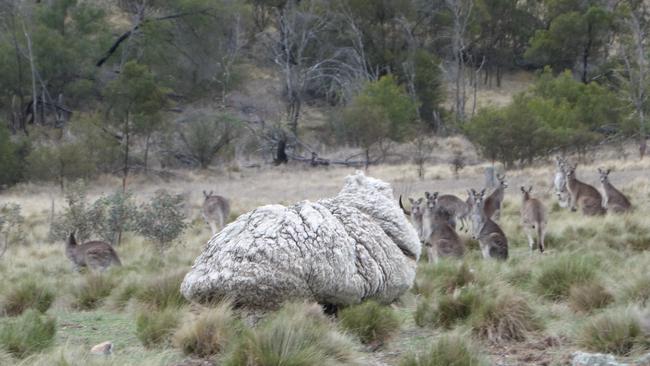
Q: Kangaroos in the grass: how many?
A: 11